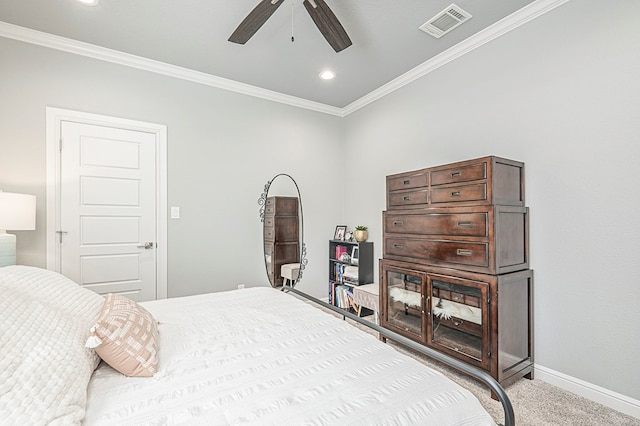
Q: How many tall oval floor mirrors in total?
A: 1